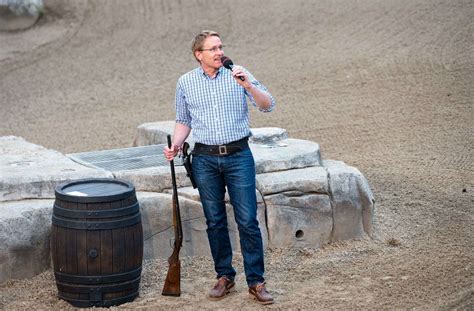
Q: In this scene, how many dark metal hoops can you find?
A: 6